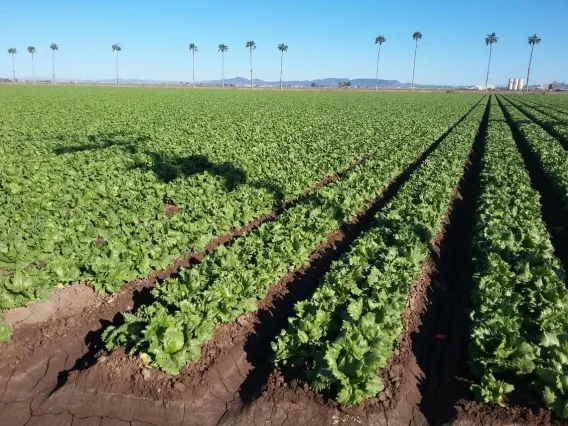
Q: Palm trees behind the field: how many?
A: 12